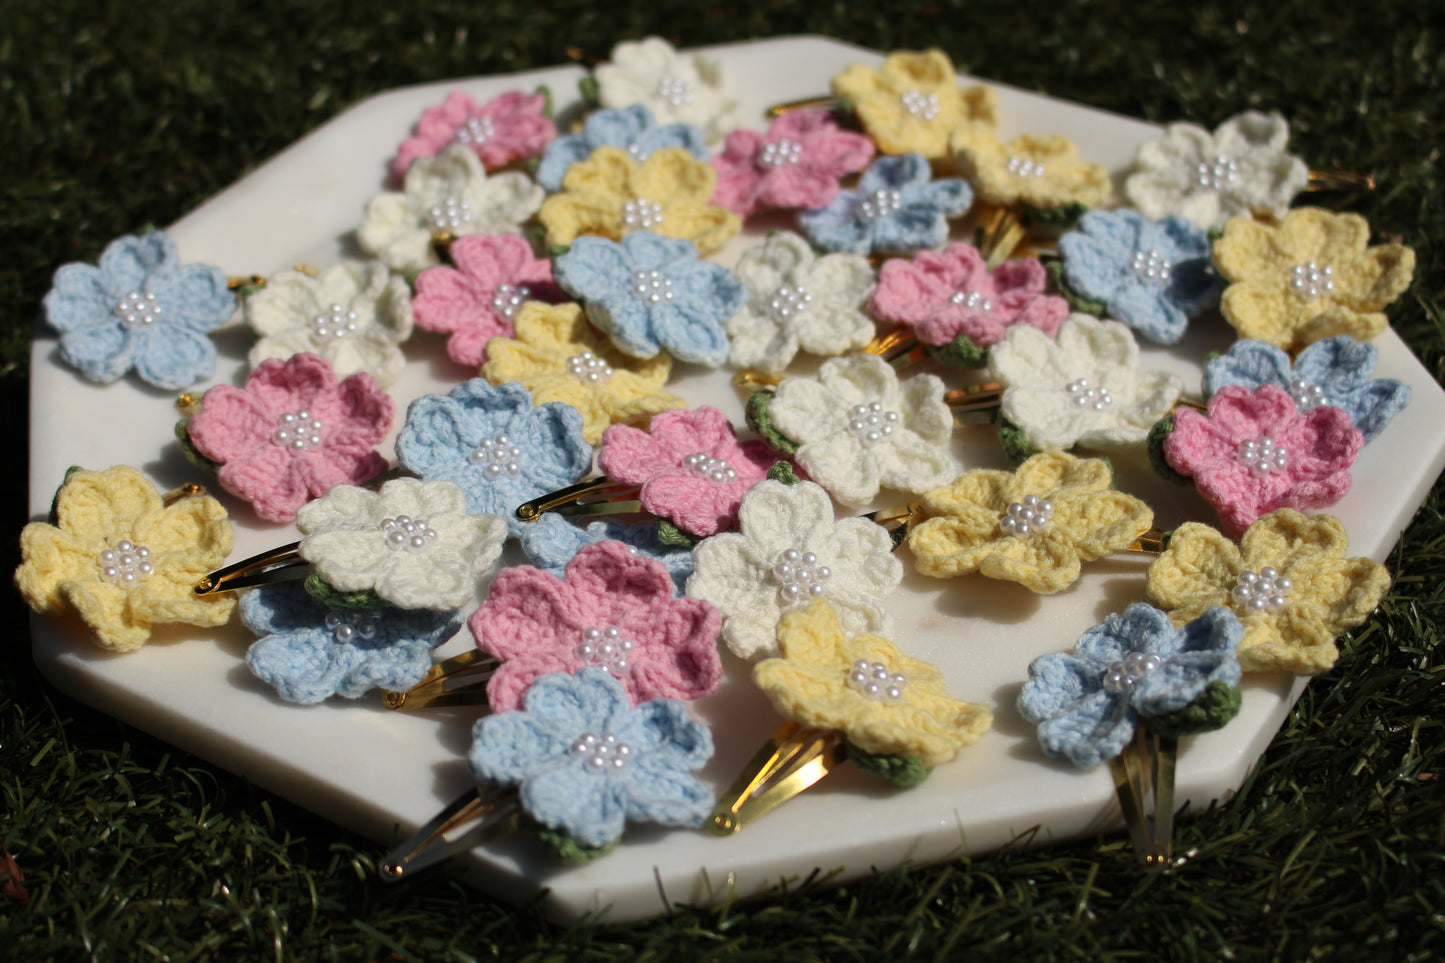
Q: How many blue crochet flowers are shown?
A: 11